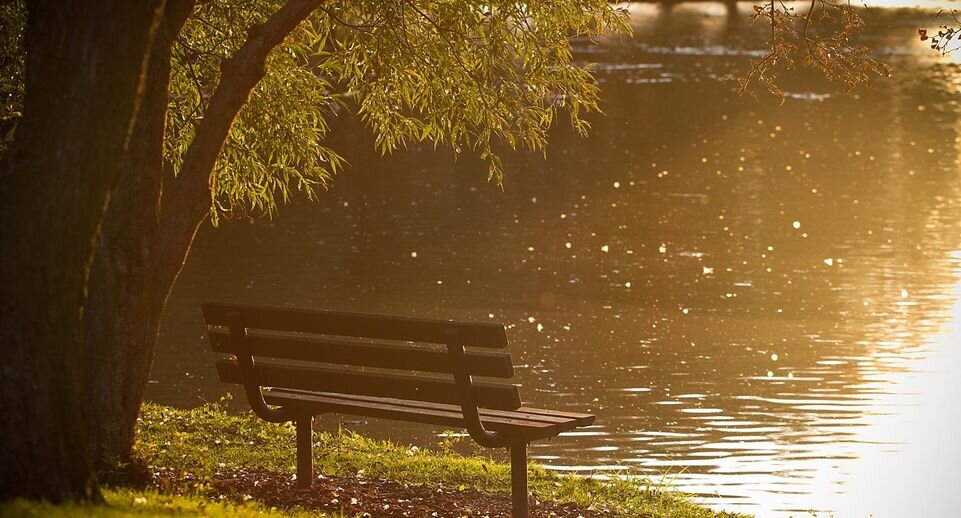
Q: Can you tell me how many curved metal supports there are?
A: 2